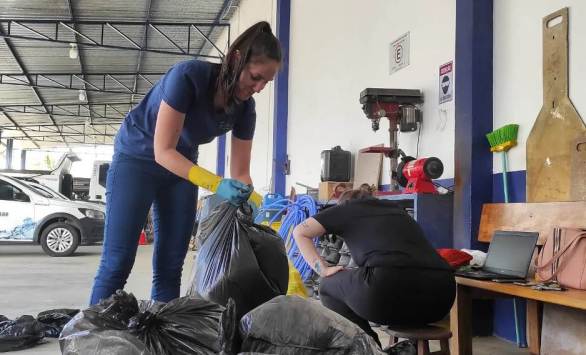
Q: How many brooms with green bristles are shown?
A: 1